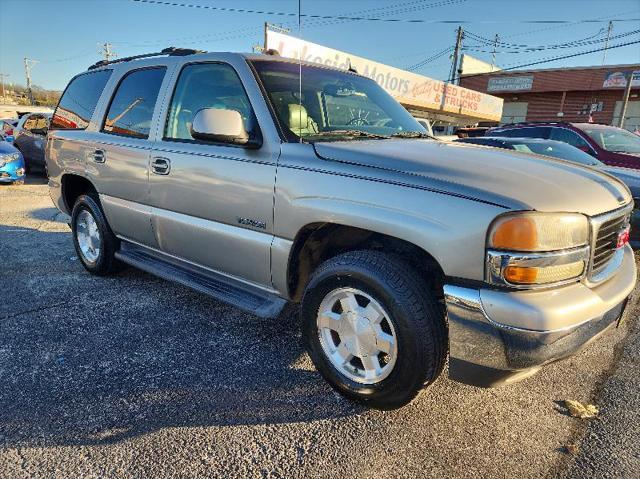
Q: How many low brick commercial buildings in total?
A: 1